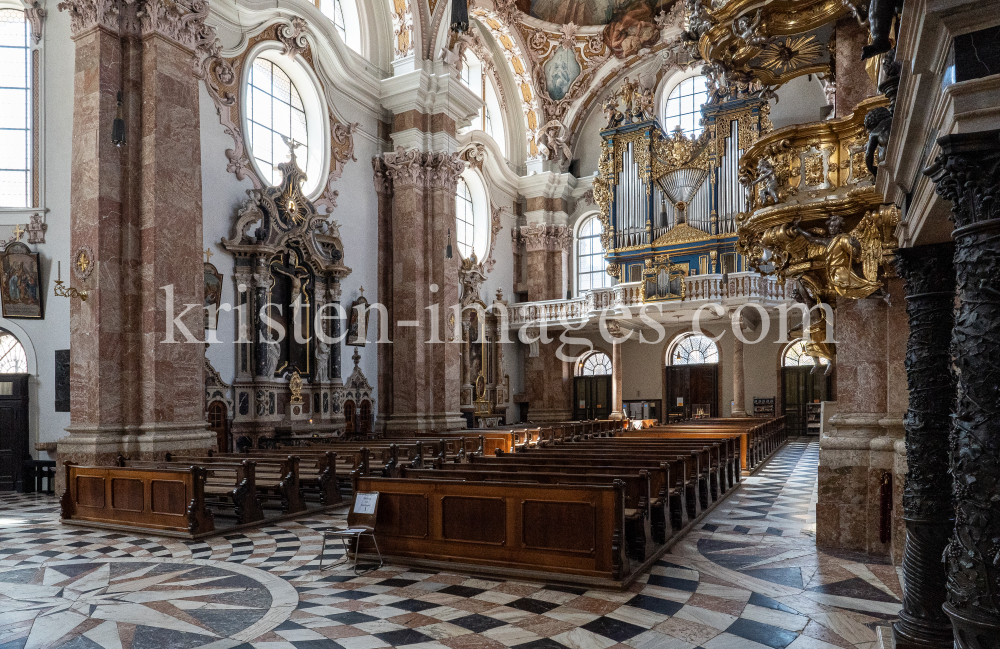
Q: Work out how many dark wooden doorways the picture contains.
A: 4